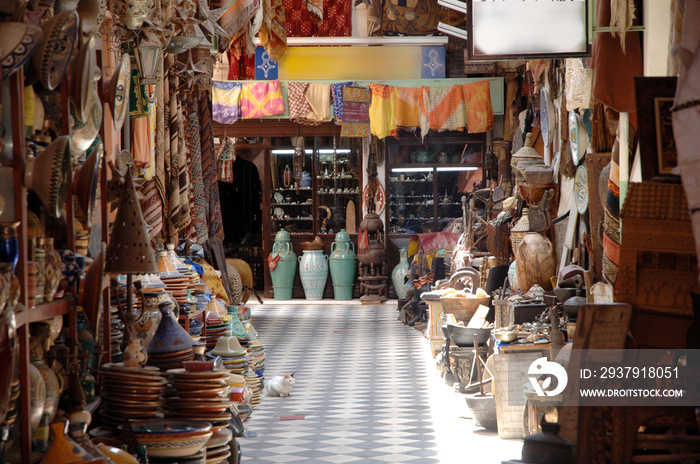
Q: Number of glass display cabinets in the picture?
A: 2